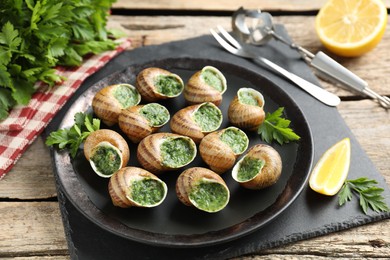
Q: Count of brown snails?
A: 12